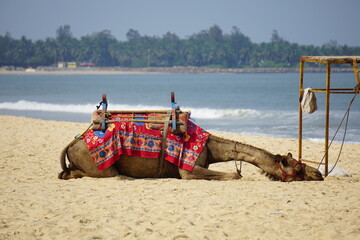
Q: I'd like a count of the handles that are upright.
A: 2